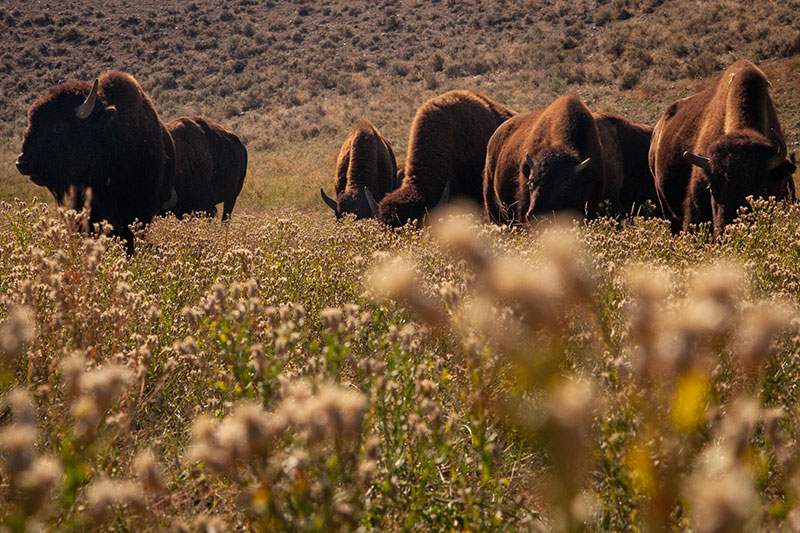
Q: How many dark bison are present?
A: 7